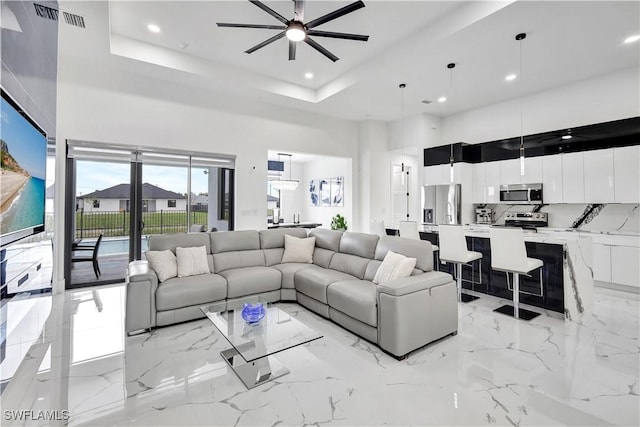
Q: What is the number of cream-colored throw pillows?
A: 4